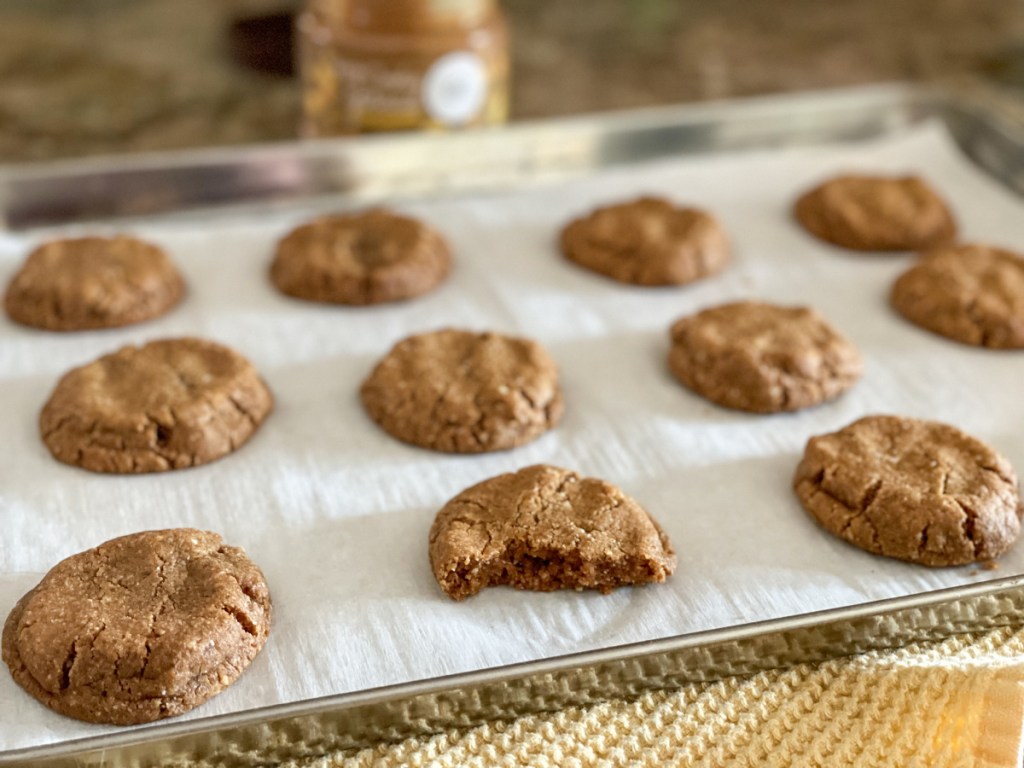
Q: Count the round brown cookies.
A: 11